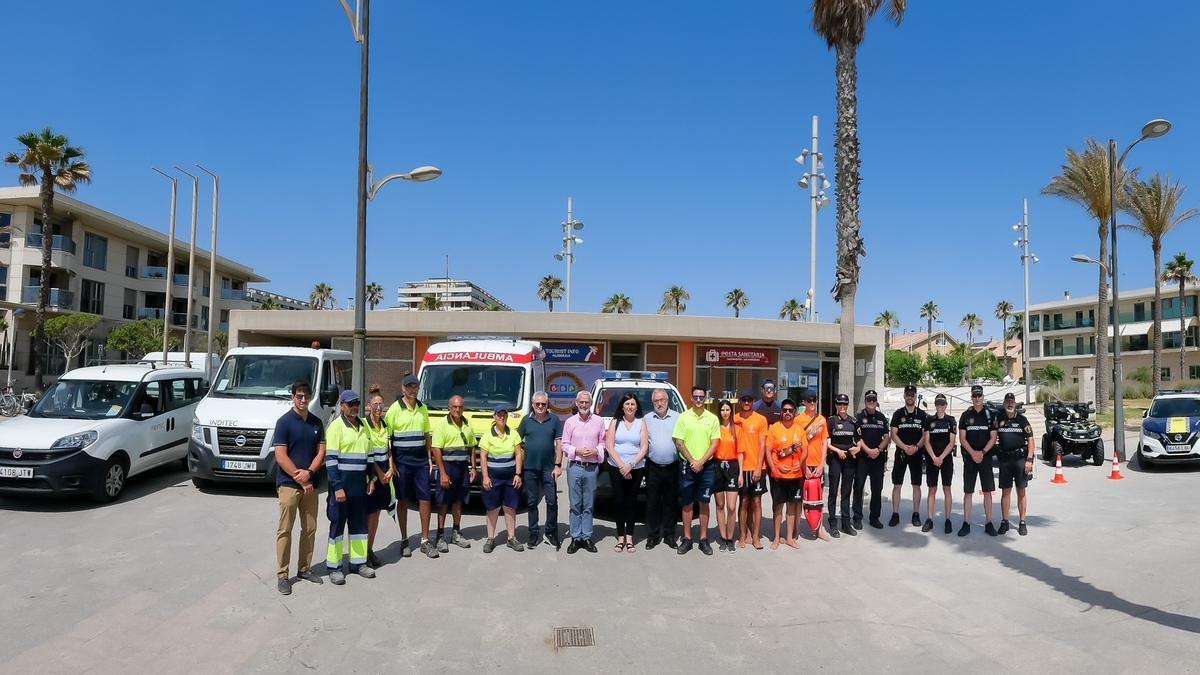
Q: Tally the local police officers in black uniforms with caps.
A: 6